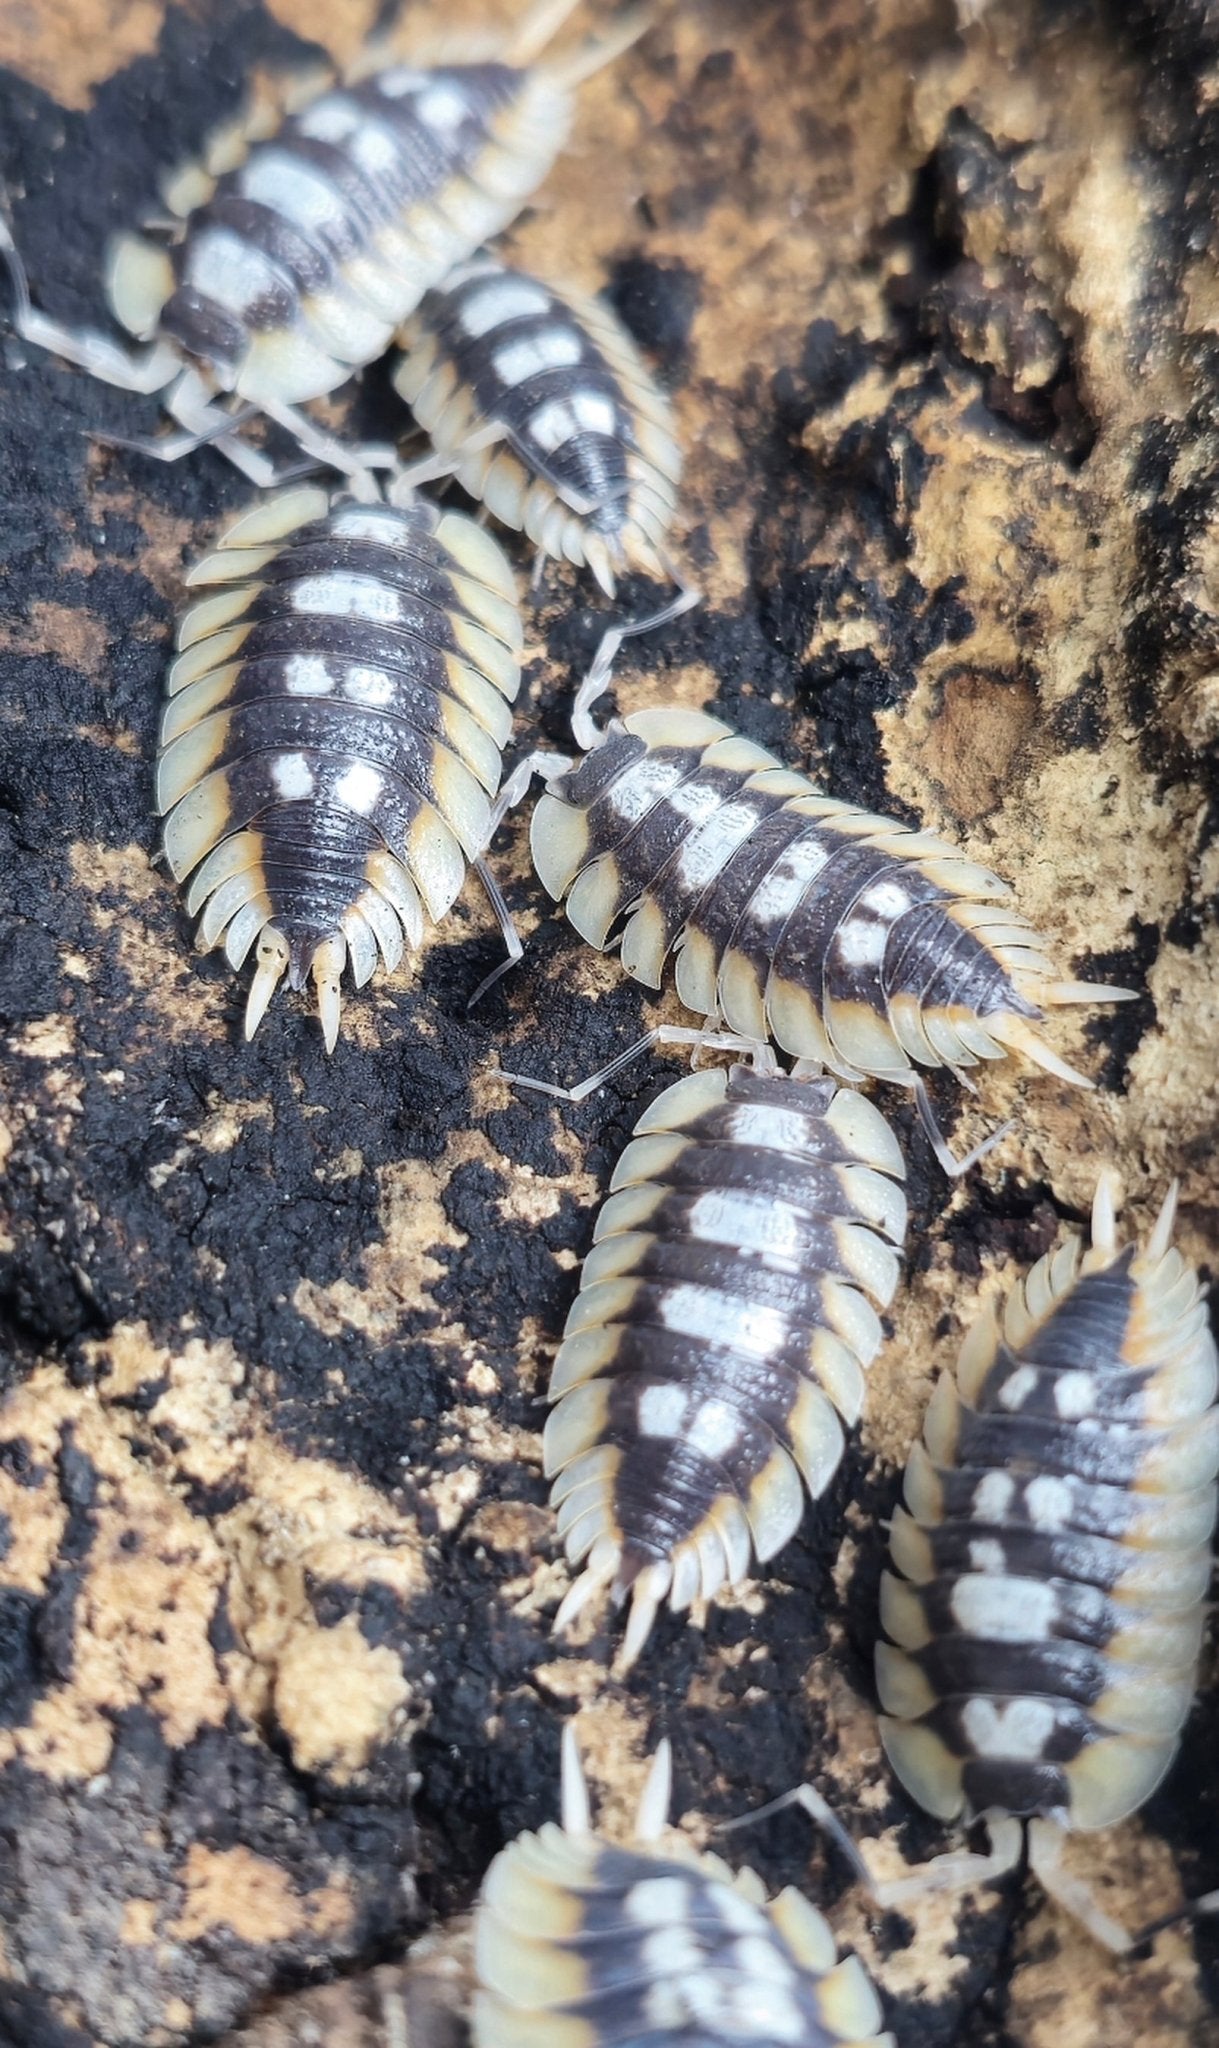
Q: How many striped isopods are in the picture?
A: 7